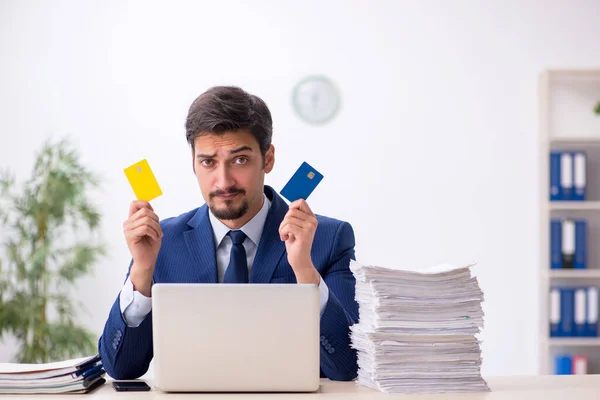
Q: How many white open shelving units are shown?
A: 1